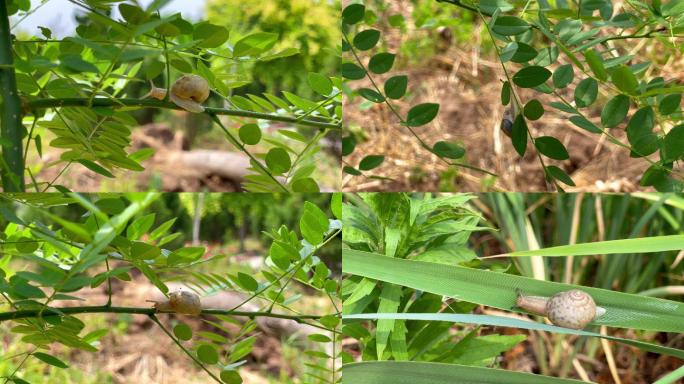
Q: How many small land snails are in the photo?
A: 4